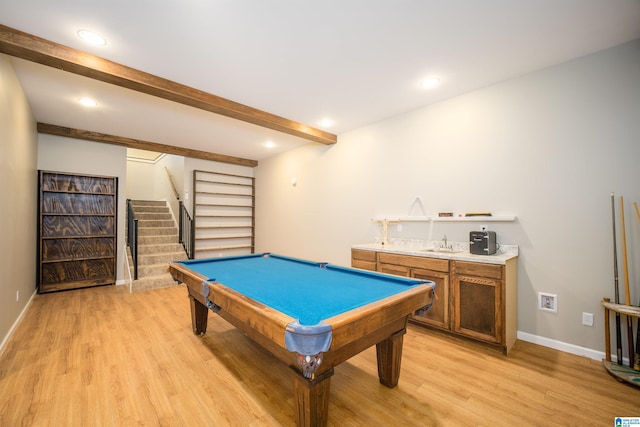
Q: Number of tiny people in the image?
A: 0